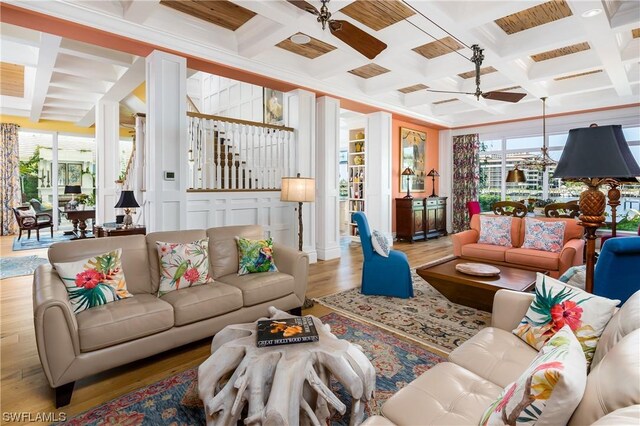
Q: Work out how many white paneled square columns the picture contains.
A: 5